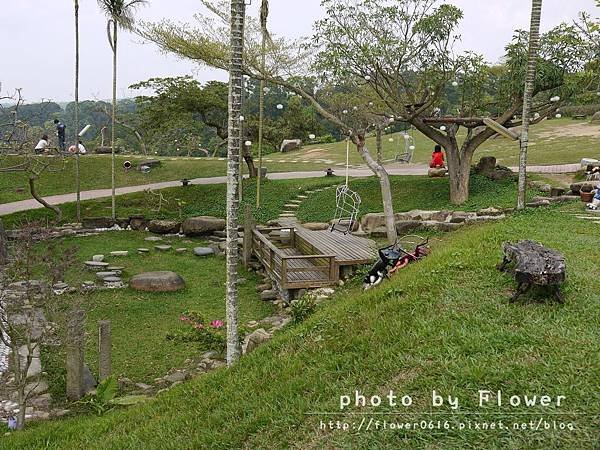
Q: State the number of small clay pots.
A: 1